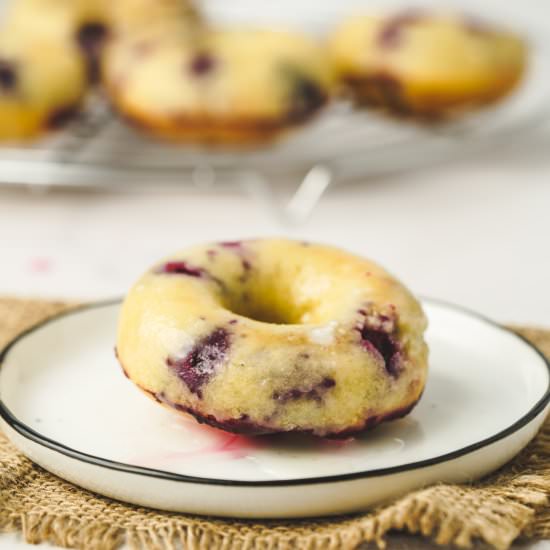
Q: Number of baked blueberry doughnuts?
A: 5